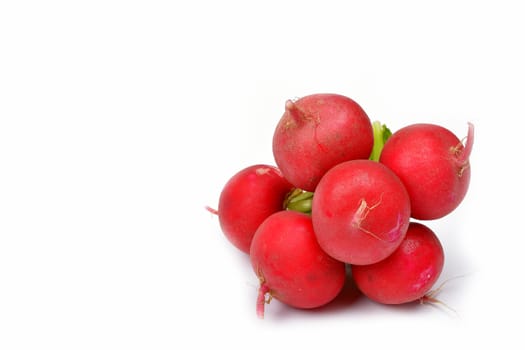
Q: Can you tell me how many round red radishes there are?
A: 6